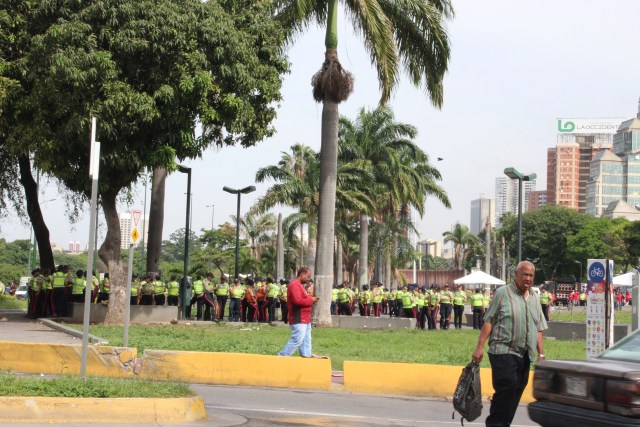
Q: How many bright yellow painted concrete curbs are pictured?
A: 4